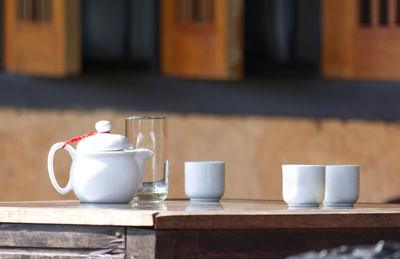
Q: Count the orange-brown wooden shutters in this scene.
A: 3